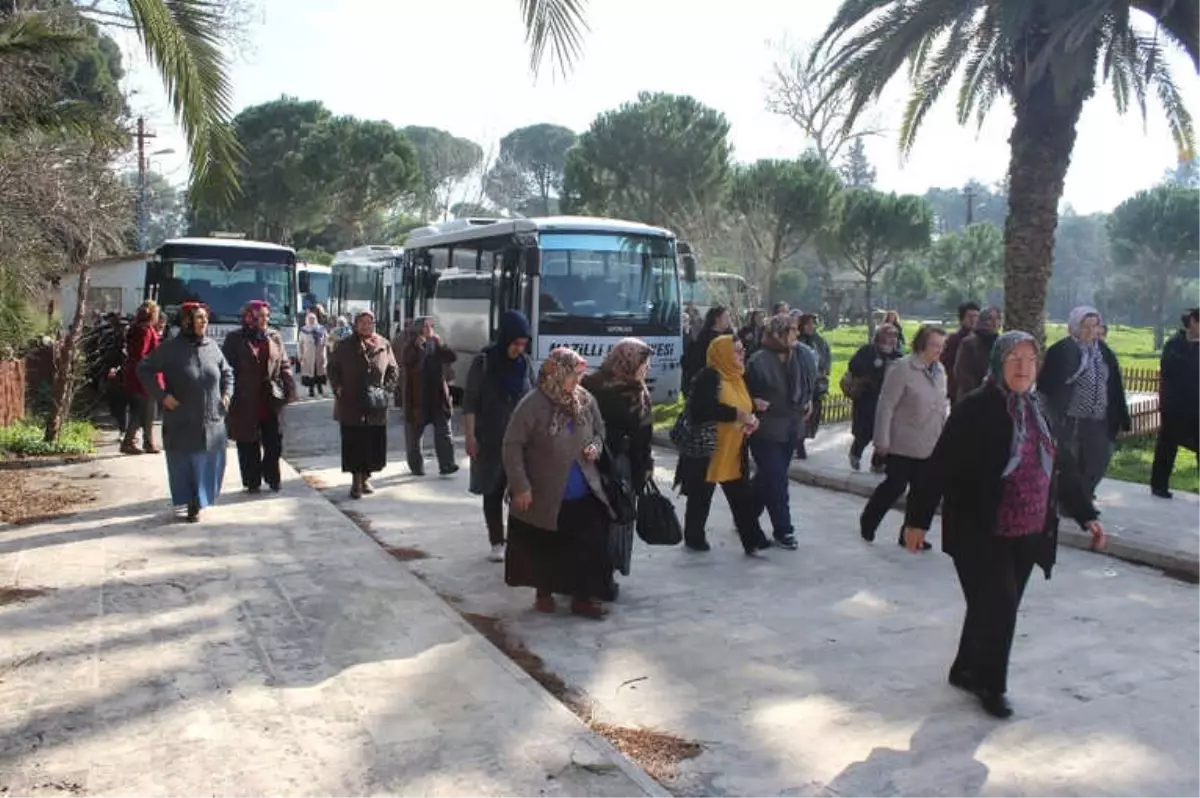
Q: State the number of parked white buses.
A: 5